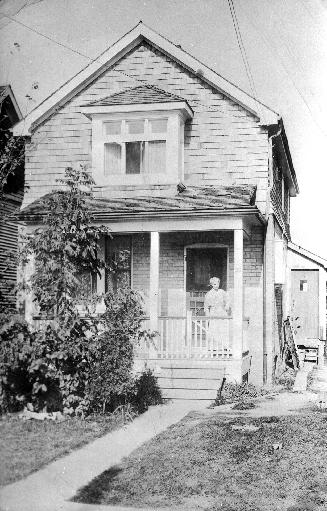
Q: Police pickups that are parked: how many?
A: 0